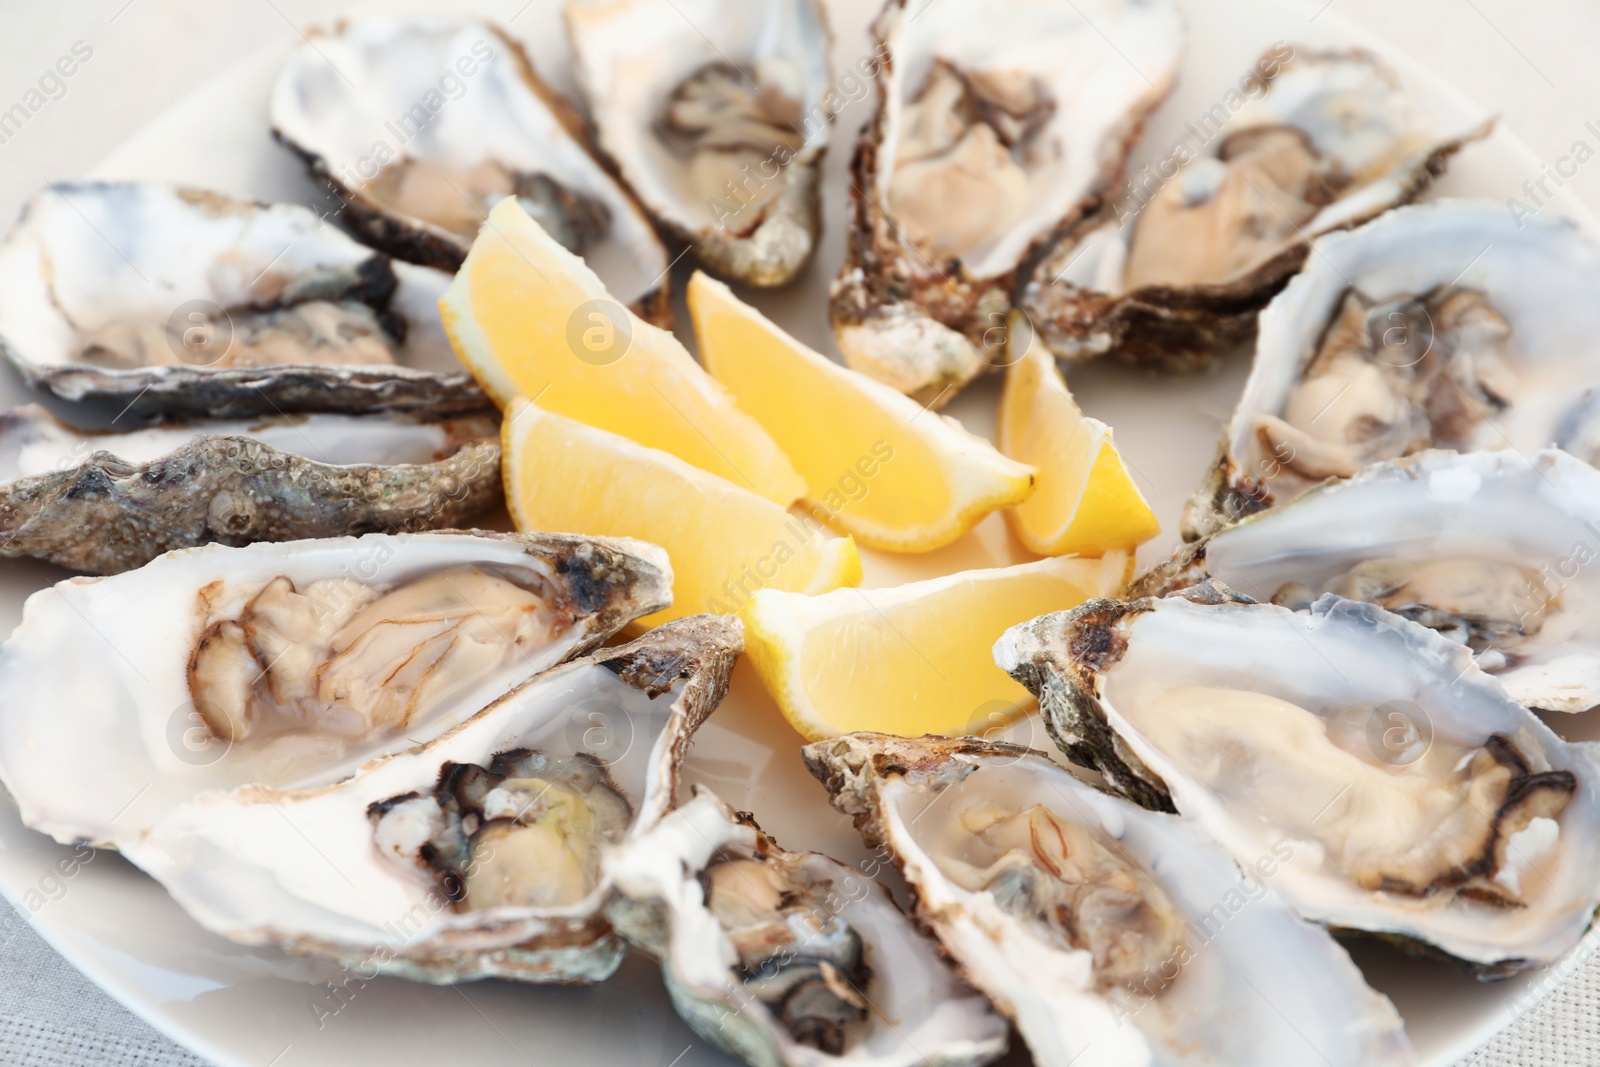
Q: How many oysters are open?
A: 13